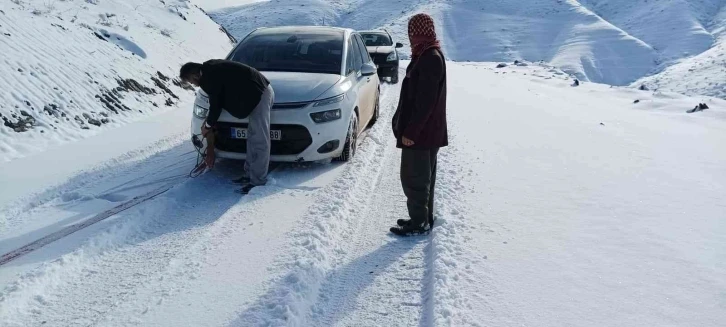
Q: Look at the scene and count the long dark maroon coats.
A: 1